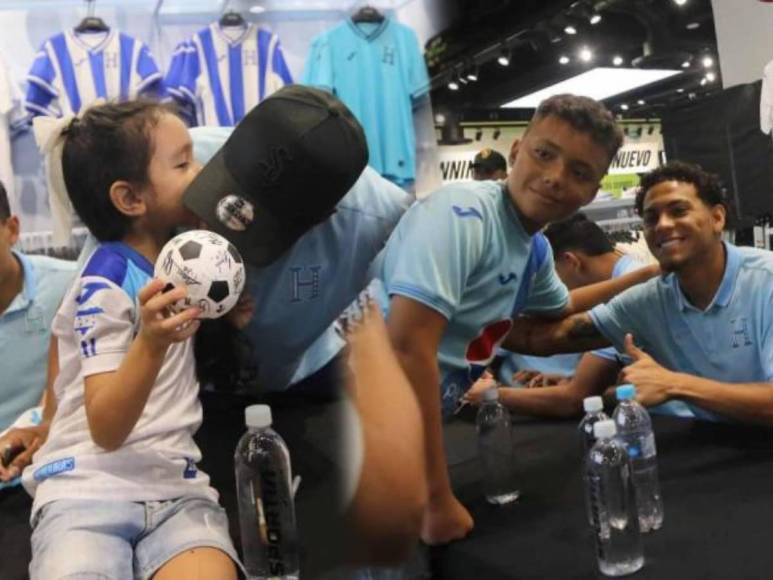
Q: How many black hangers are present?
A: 3